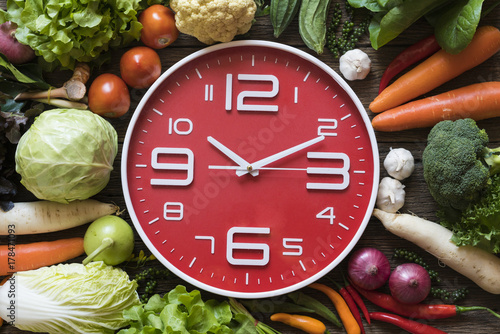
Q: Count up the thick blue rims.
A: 0